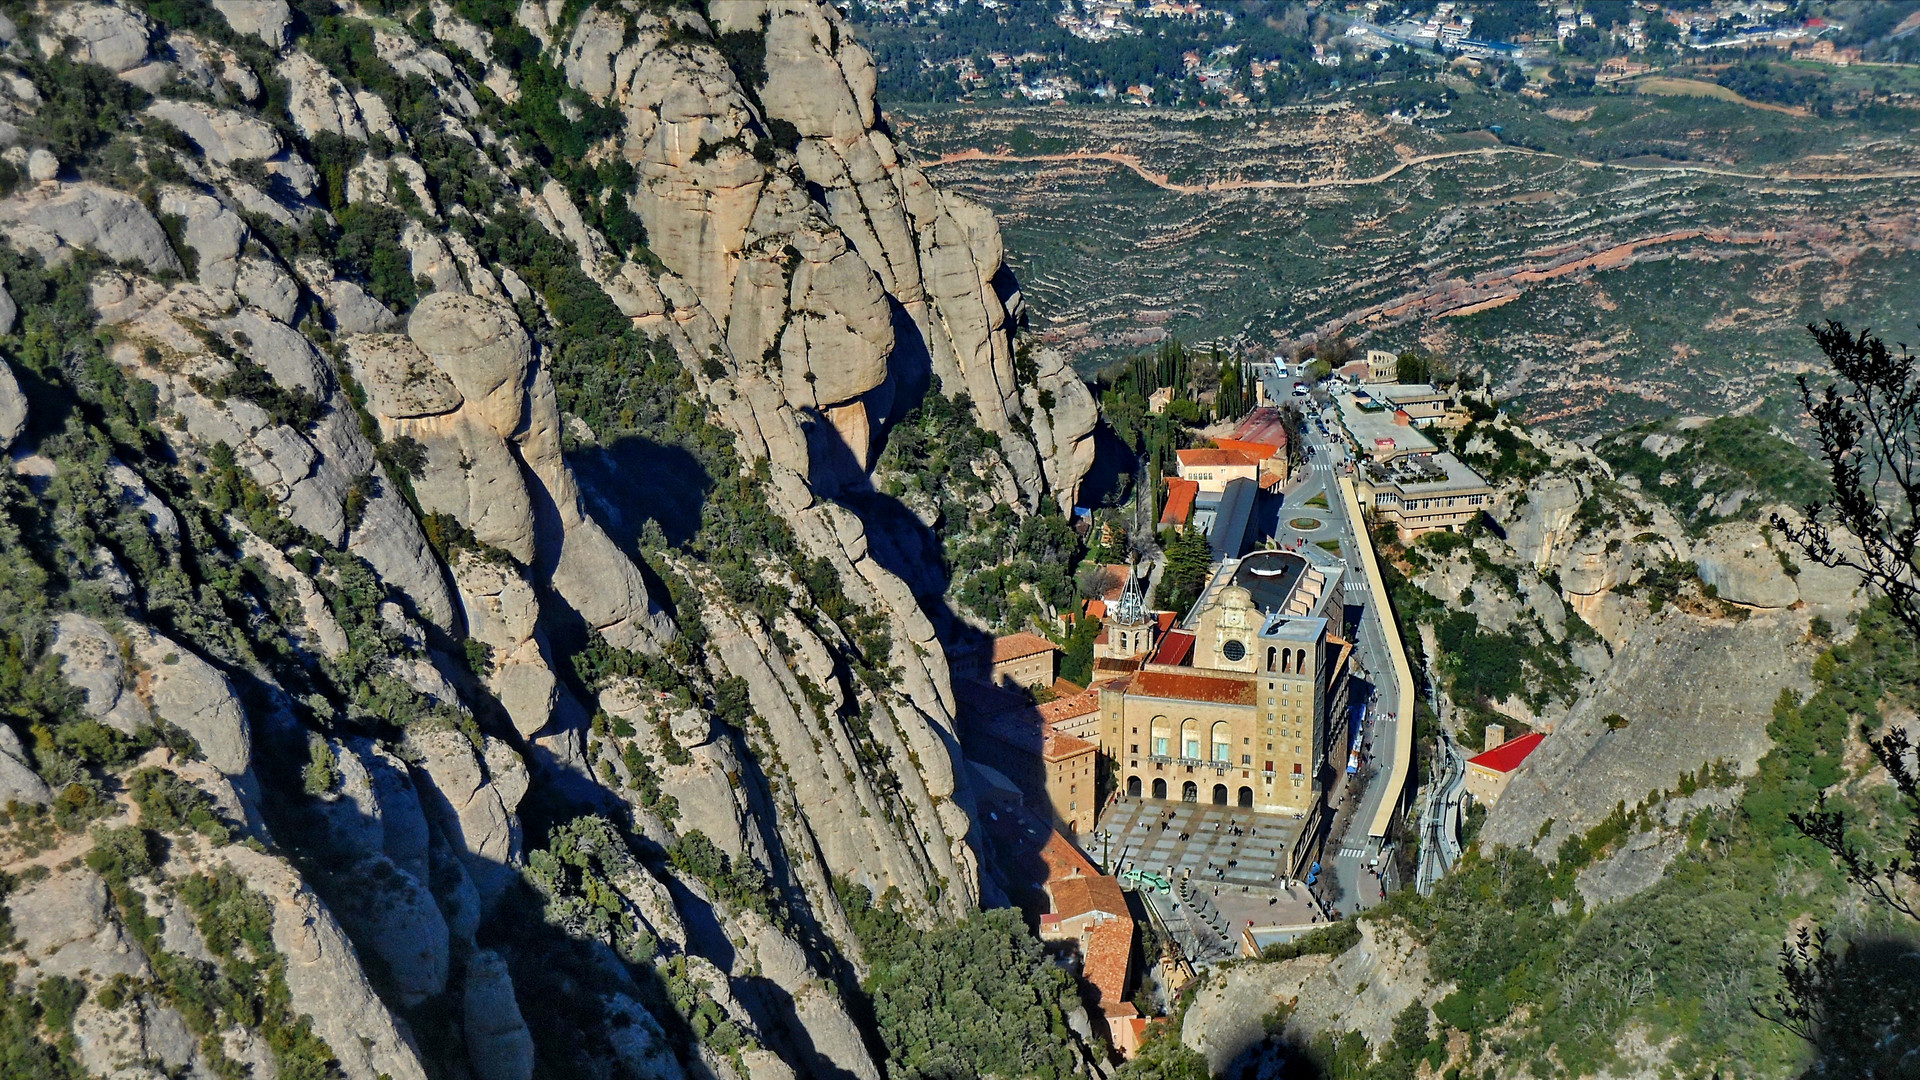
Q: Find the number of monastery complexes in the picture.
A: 1